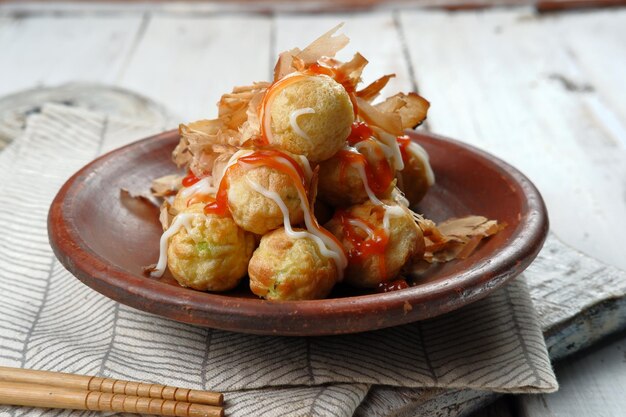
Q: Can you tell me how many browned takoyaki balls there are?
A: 8